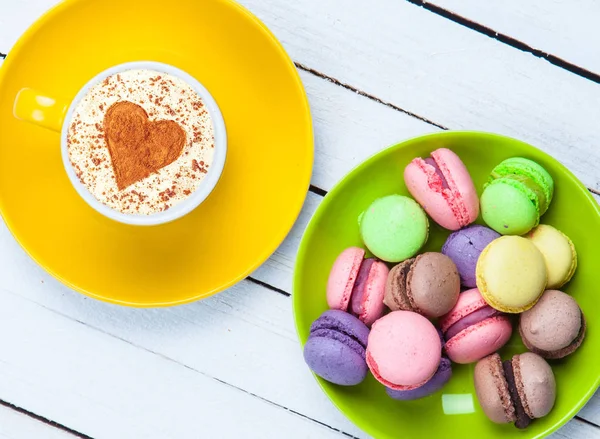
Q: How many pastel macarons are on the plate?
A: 14